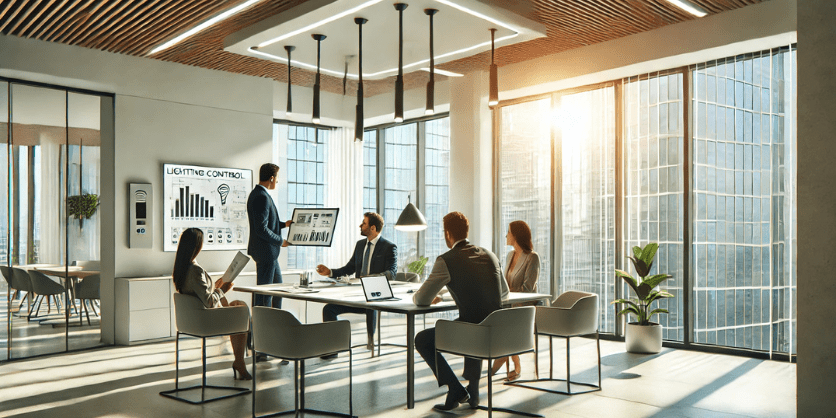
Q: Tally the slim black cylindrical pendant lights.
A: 6